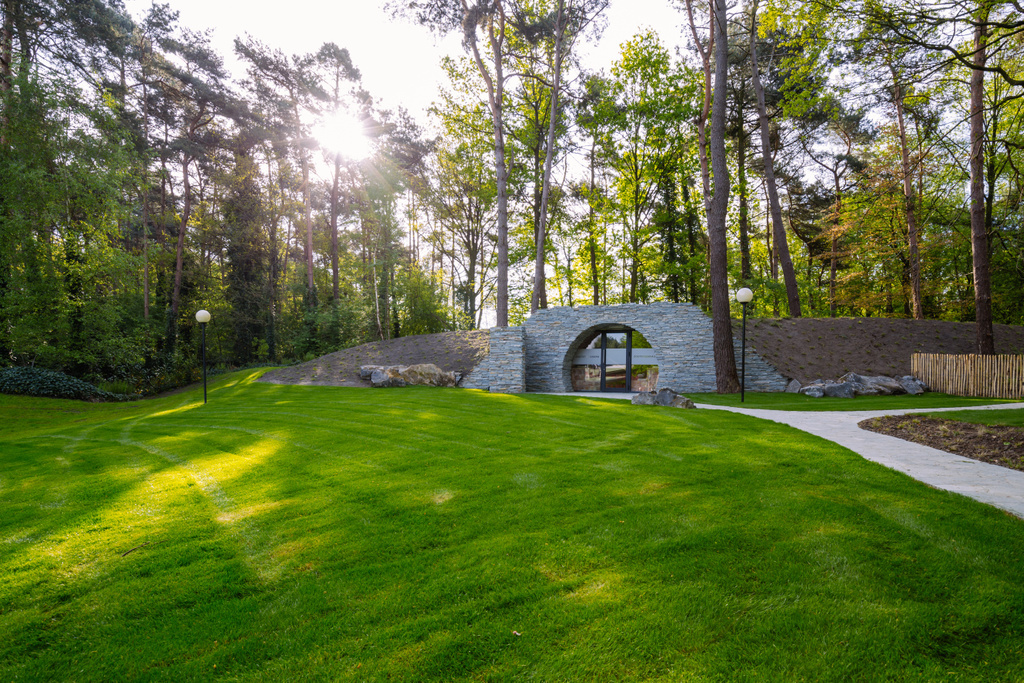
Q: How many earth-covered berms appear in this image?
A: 2